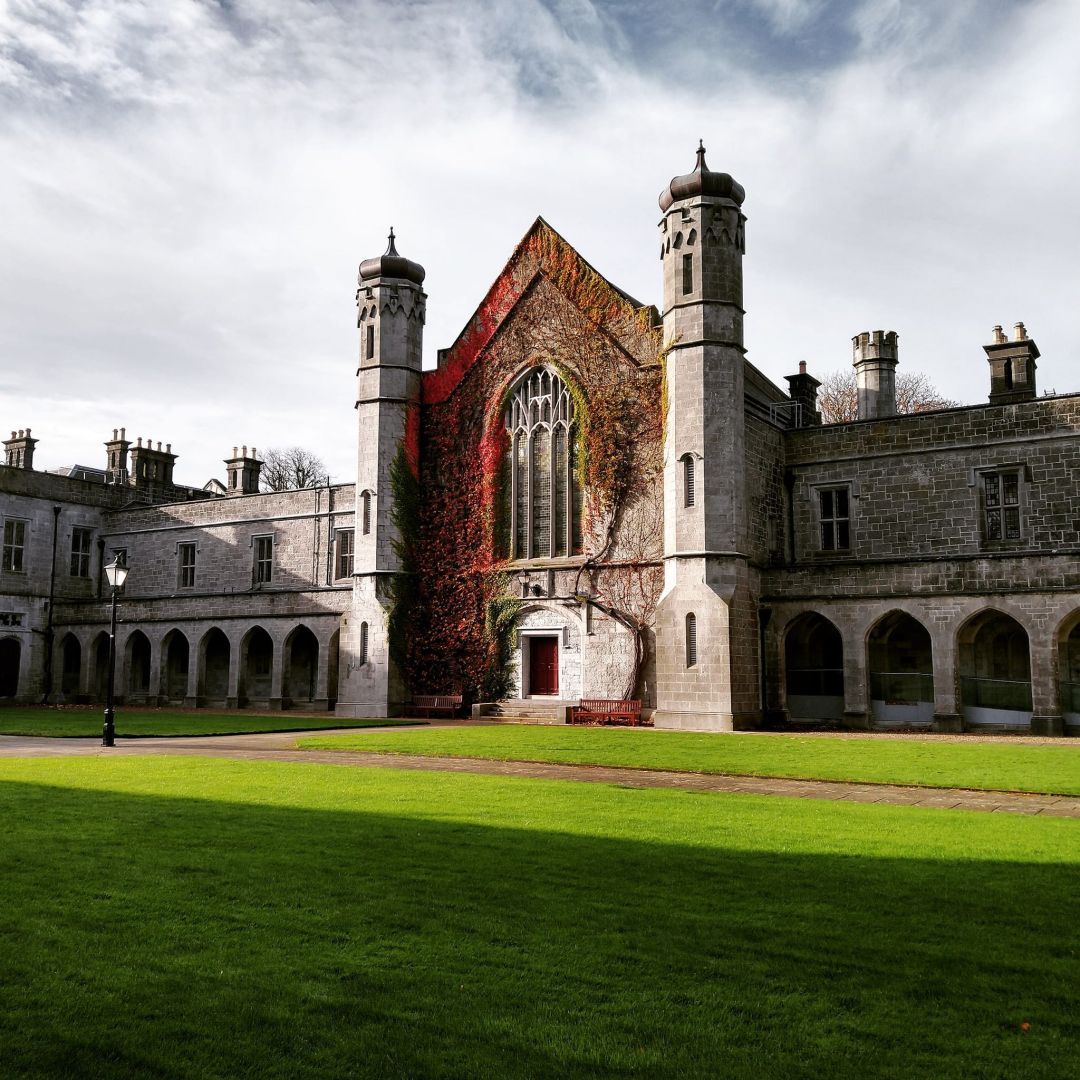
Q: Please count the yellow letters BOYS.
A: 0